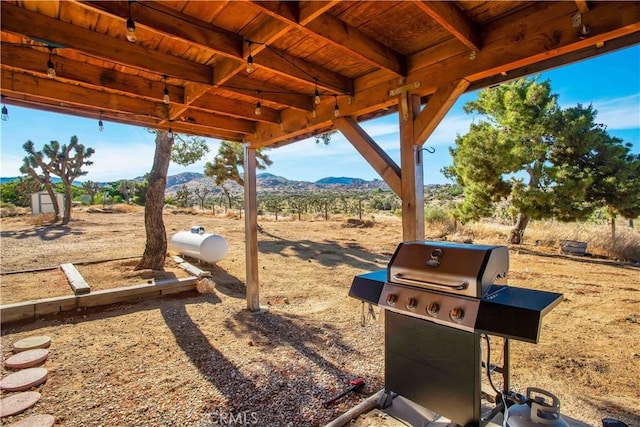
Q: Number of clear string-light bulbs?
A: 10